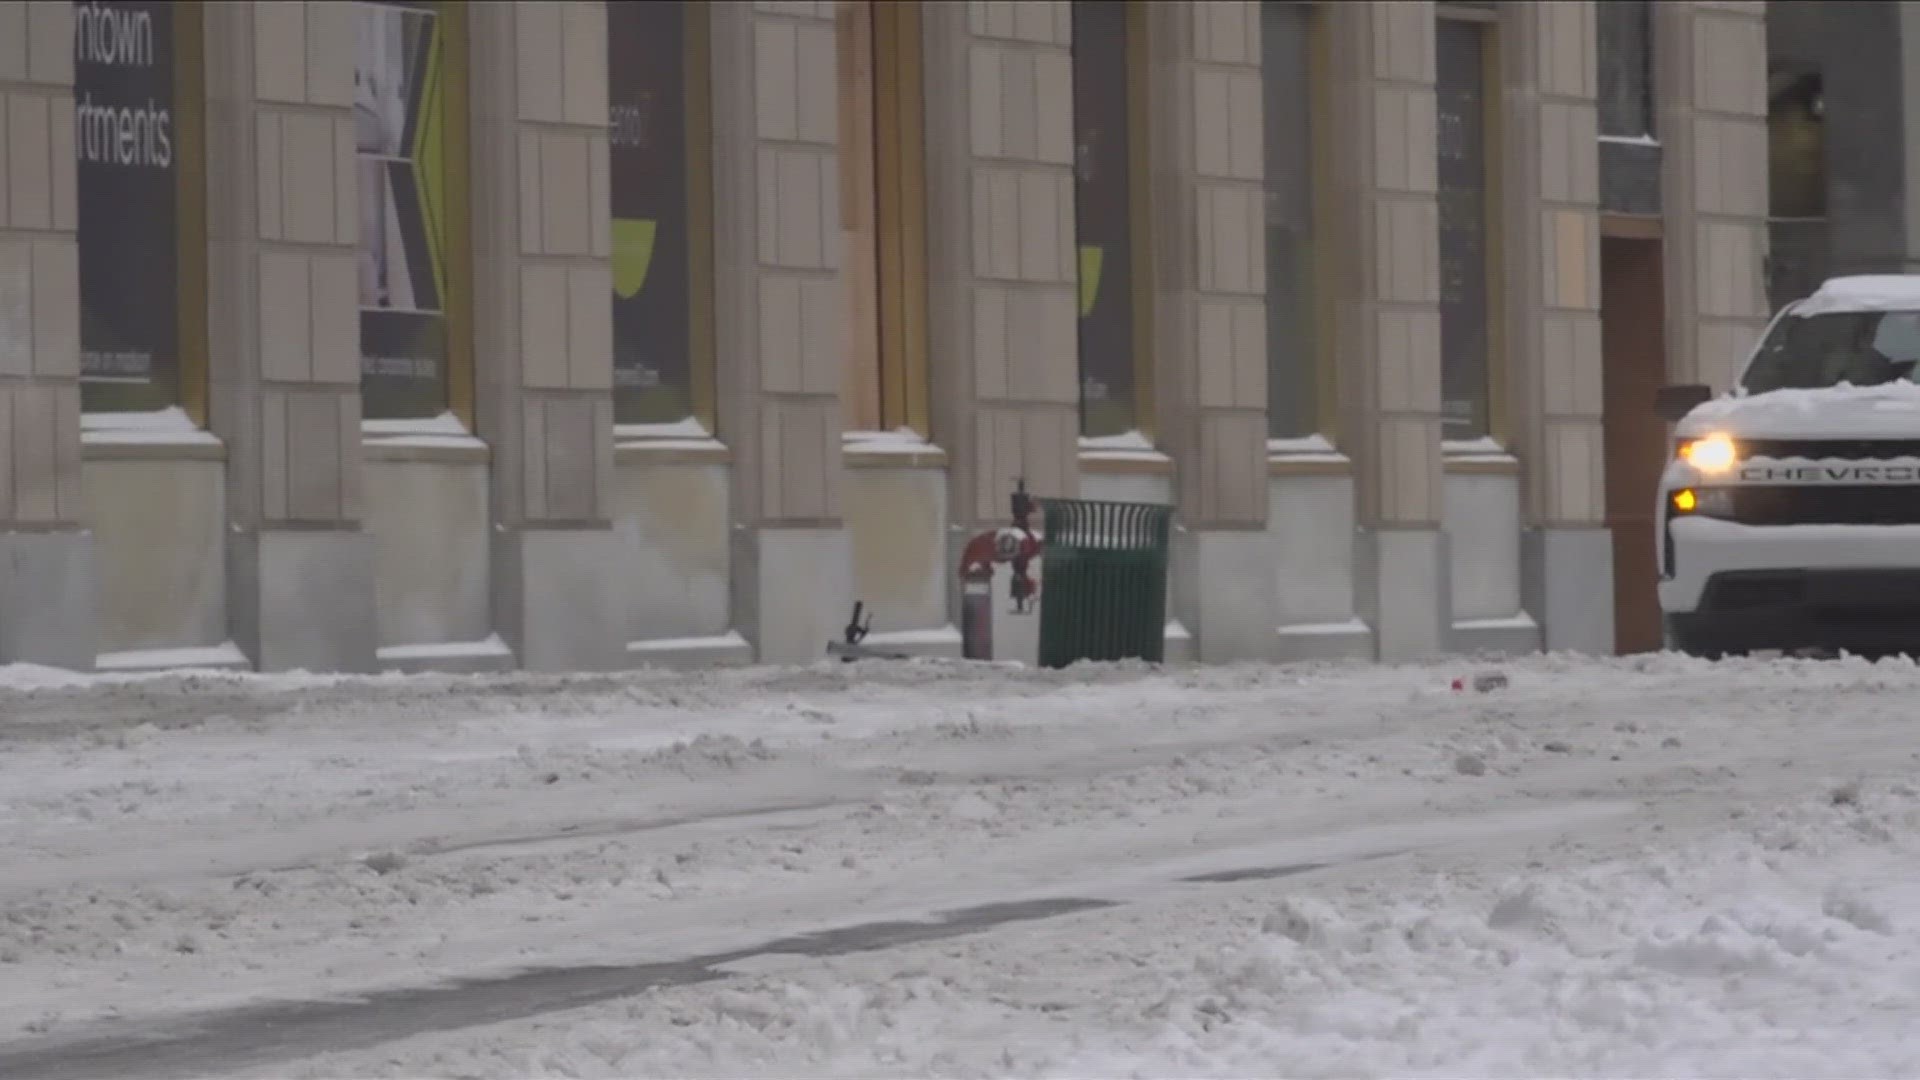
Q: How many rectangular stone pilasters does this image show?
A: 9